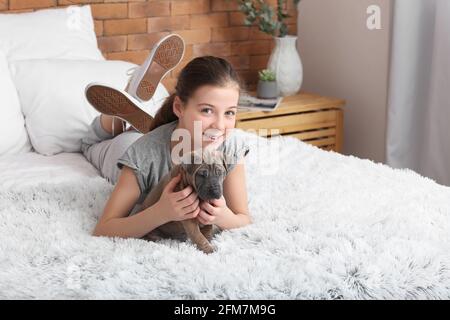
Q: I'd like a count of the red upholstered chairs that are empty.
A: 0